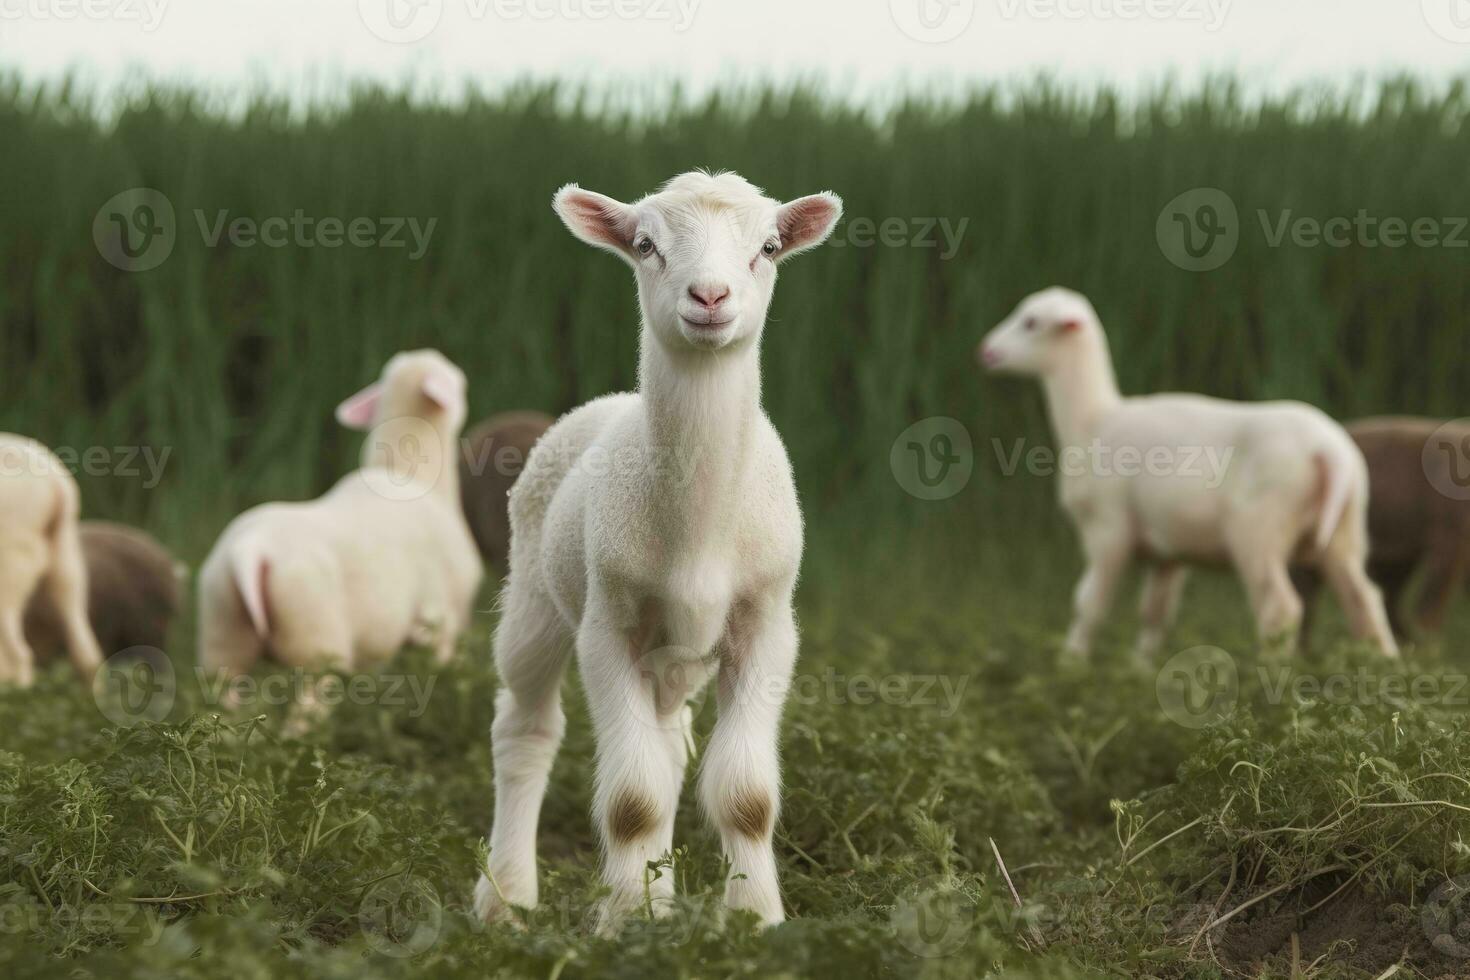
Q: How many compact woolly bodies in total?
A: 7